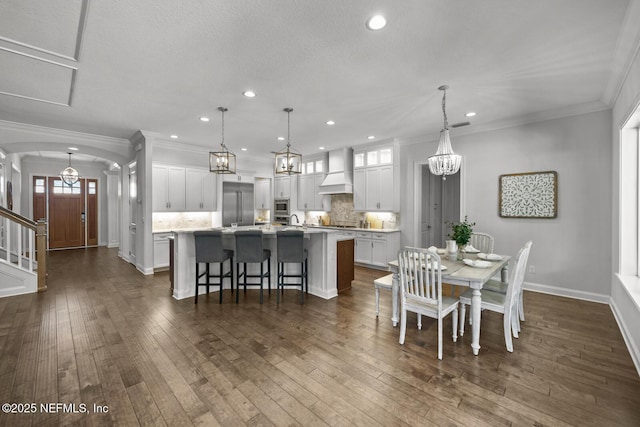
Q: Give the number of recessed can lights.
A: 11